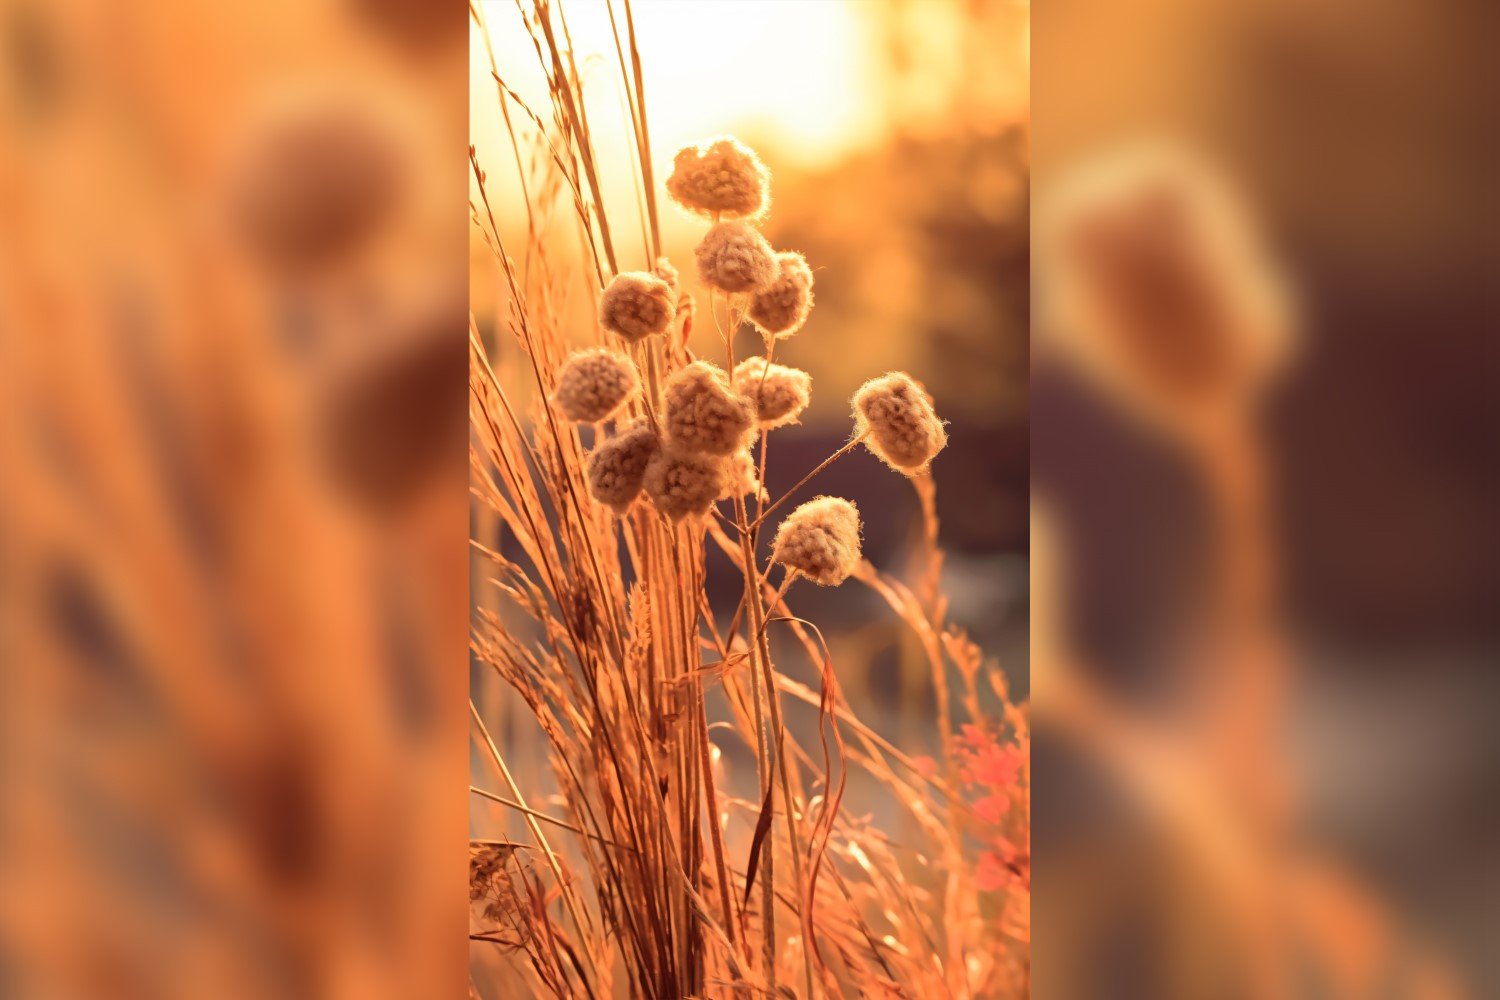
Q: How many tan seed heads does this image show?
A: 11